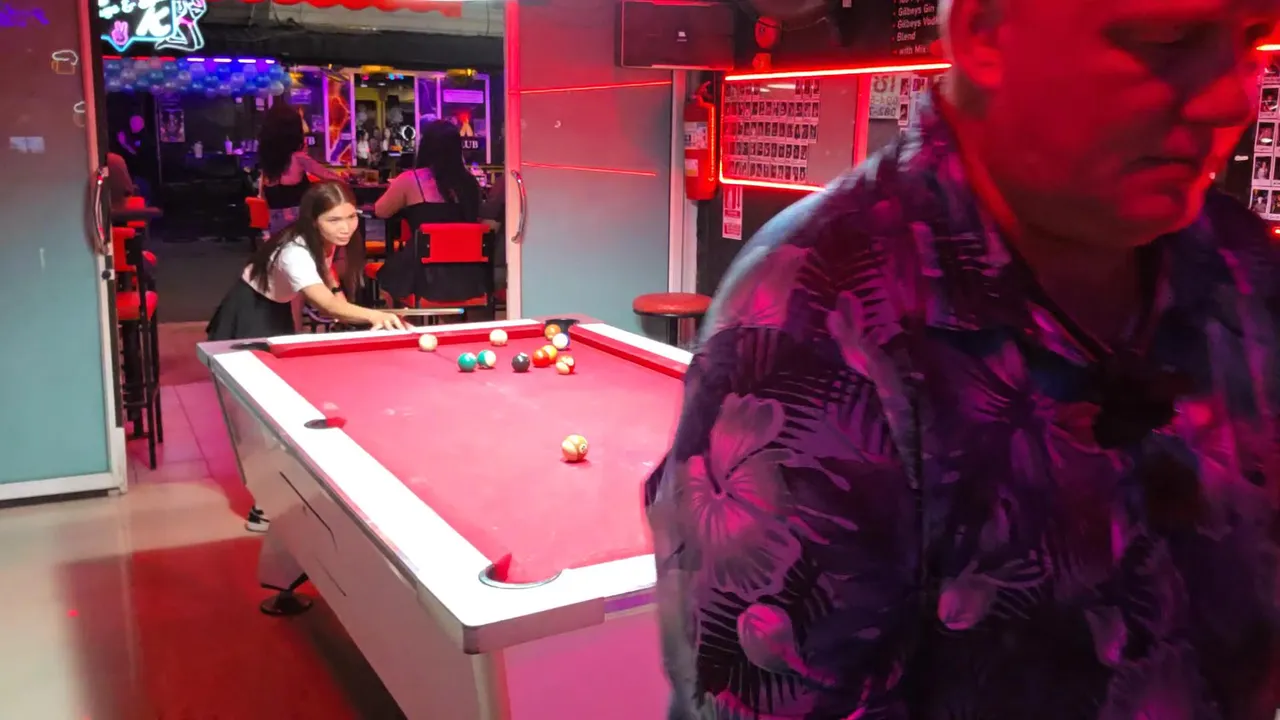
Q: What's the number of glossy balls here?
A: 11